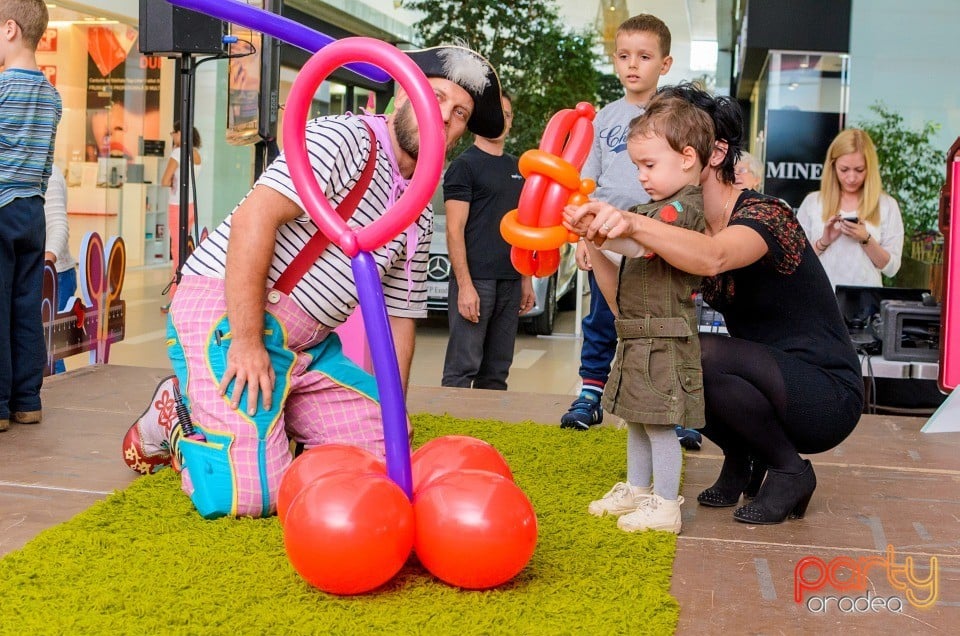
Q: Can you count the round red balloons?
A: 4